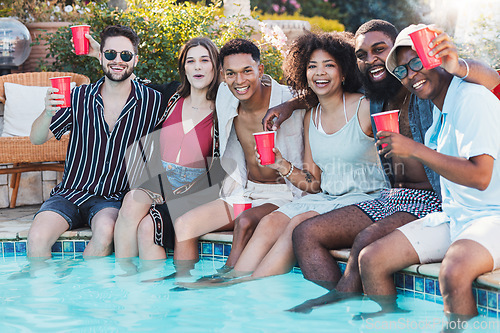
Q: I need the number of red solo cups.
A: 6